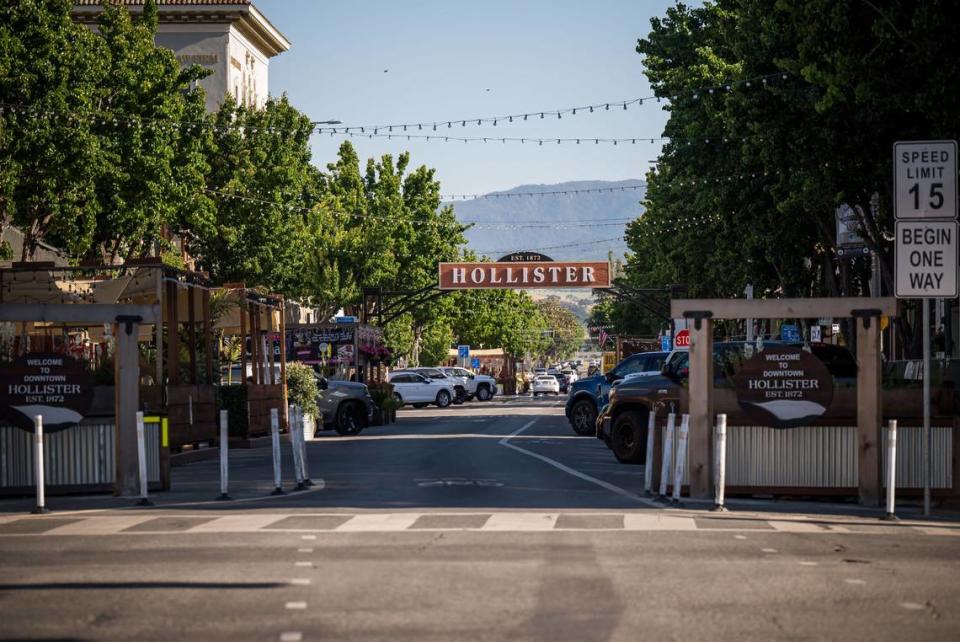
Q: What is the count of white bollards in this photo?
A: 11